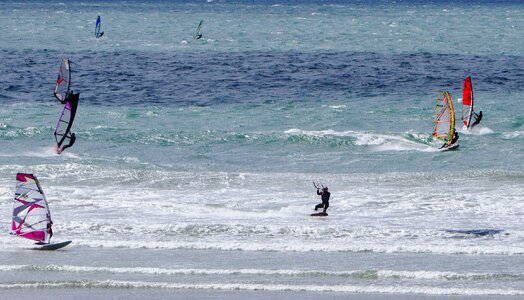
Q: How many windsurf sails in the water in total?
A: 7